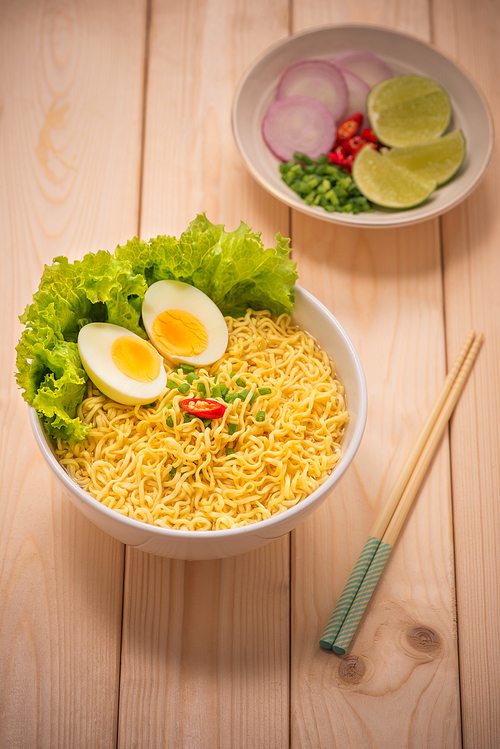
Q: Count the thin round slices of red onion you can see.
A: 4